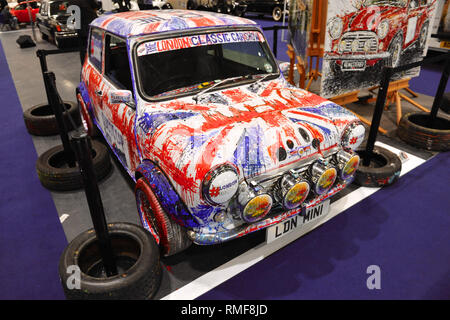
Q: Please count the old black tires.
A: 5